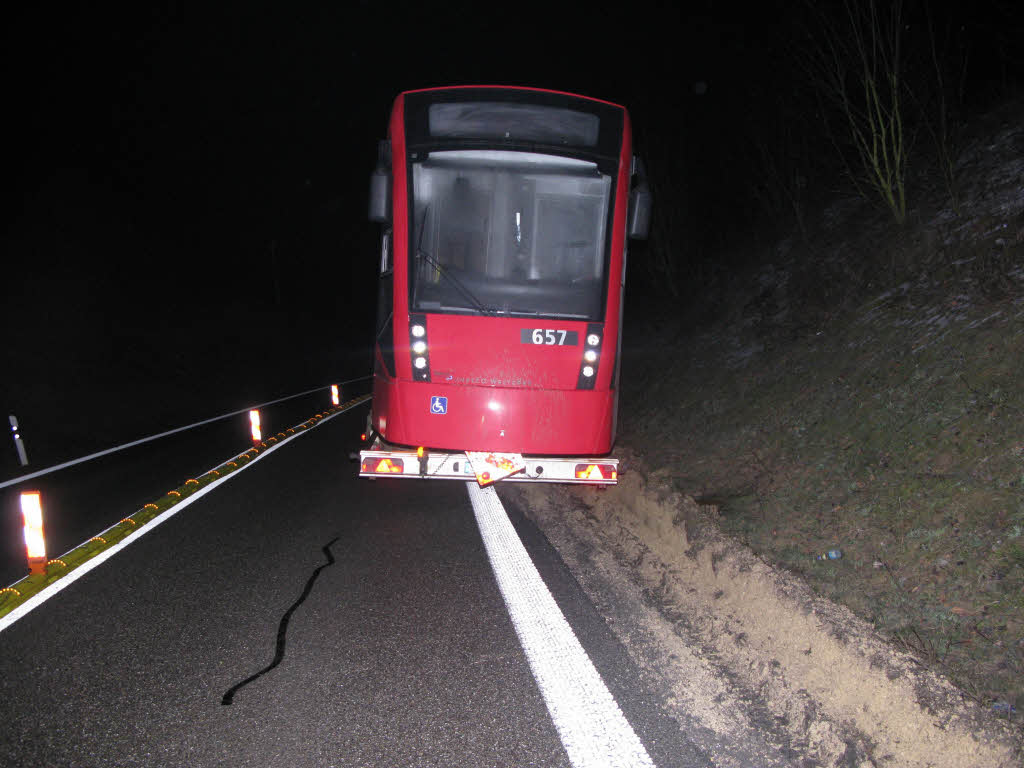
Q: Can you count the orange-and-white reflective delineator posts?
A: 3